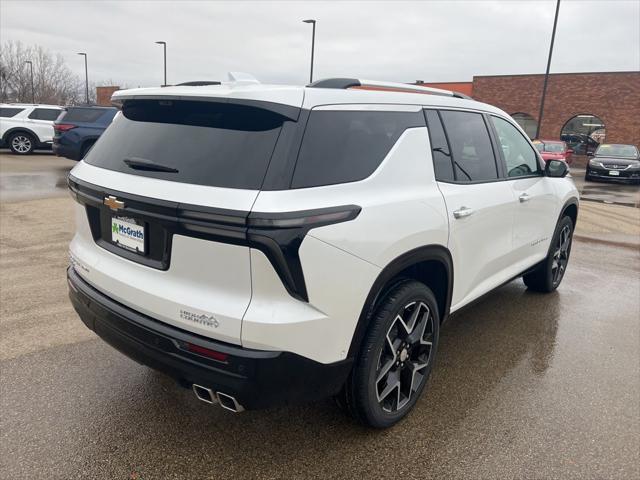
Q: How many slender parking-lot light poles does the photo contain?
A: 5